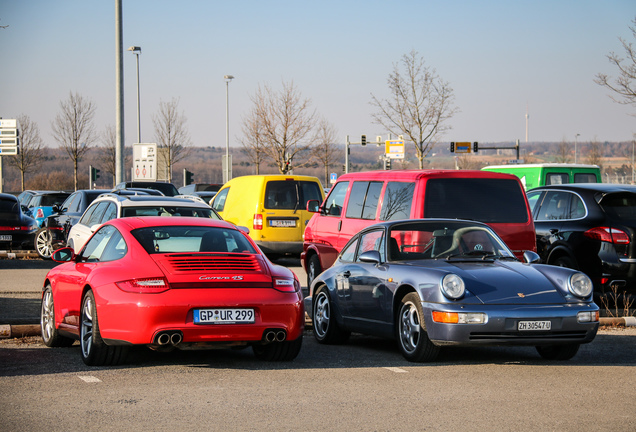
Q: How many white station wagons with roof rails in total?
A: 1